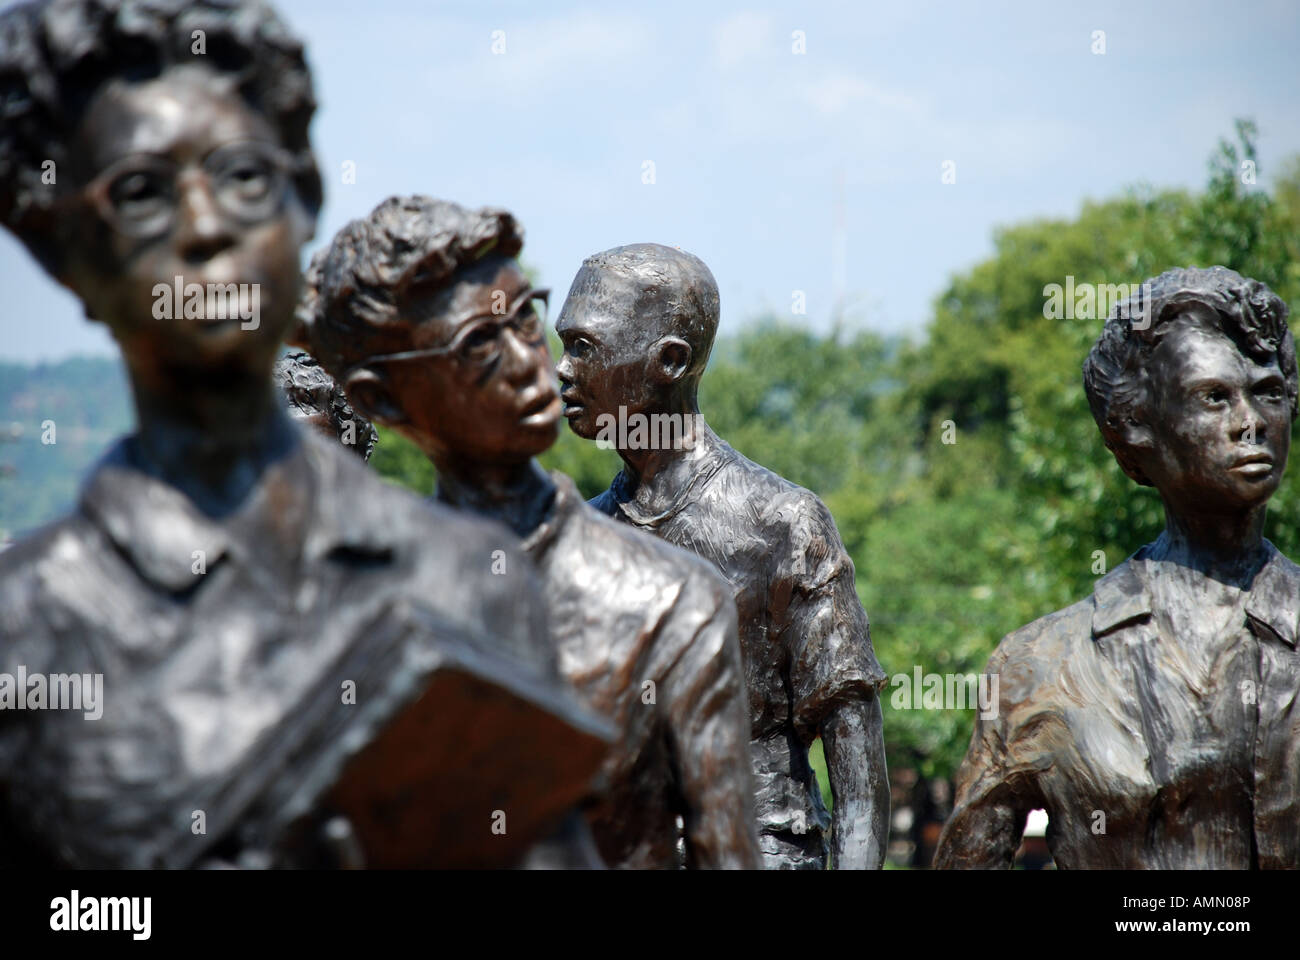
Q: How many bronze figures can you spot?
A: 5